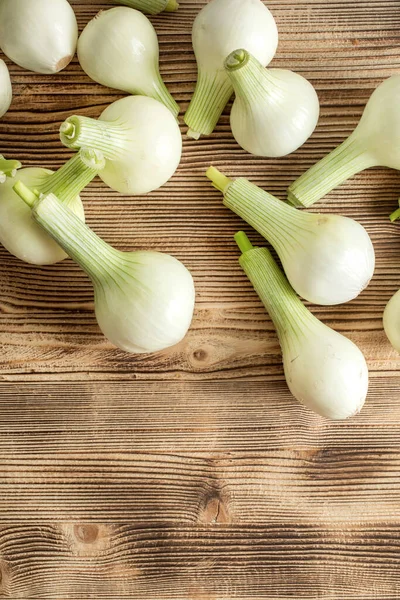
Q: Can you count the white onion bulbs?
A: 12